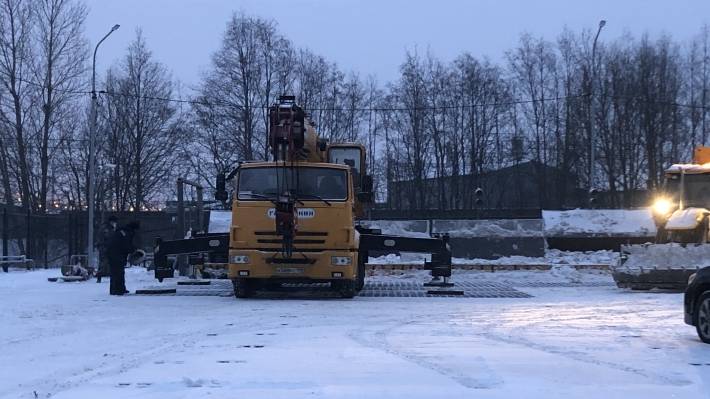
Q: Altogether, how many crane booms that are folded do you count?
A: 1